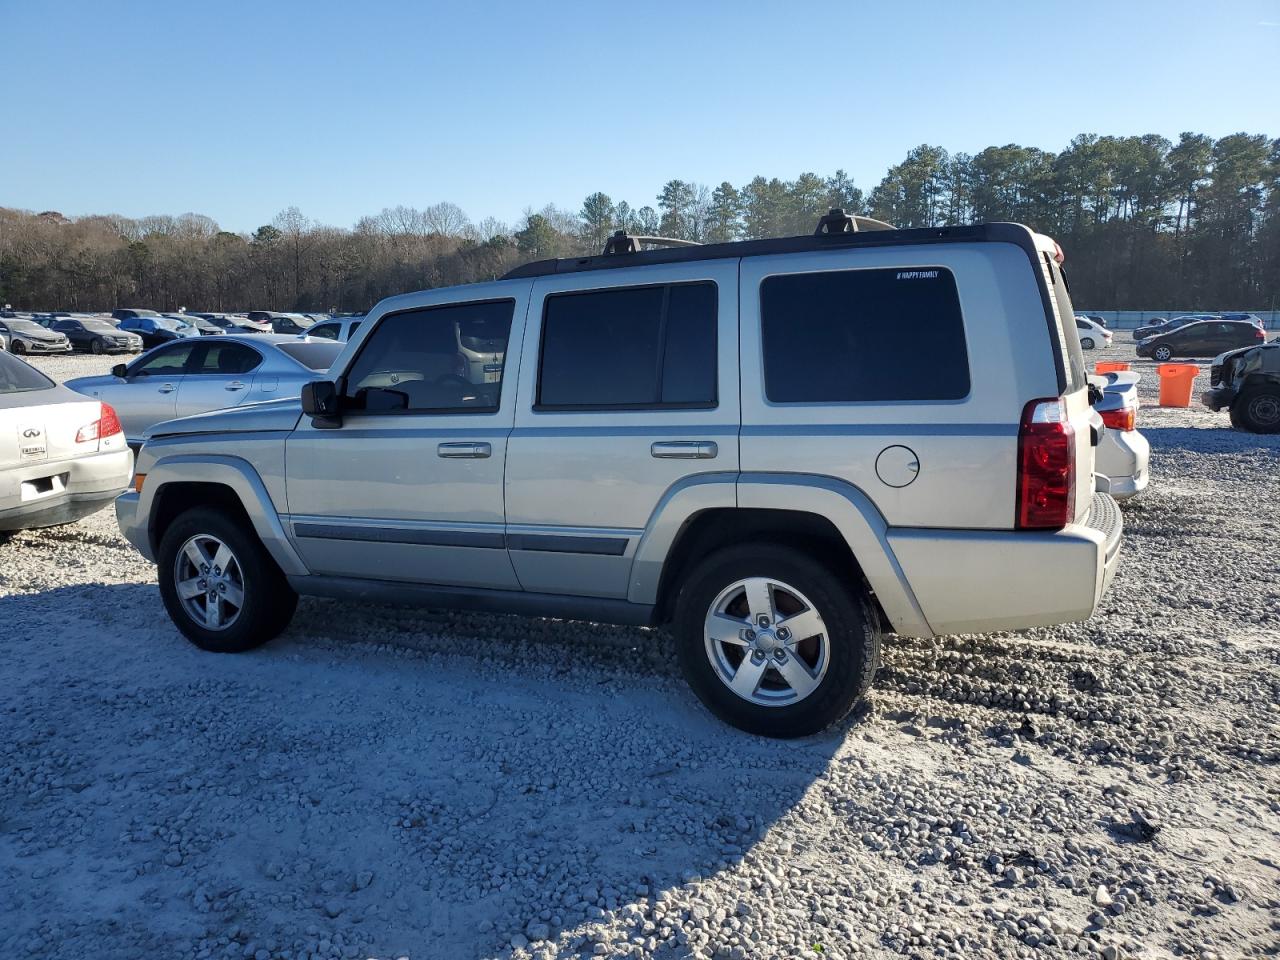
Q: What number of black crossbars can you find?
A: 2